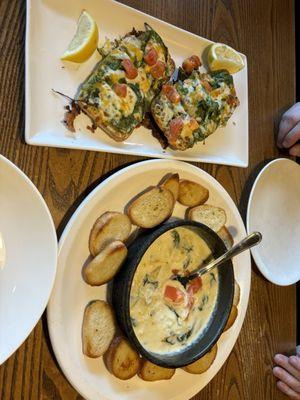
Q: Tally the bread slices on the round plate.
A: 13